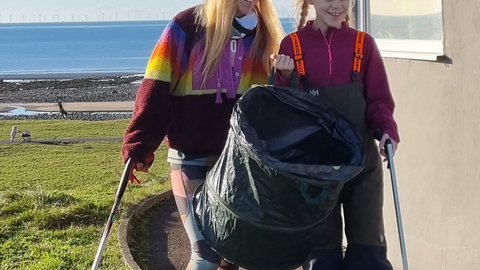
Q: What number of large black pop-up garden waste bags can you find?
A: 1